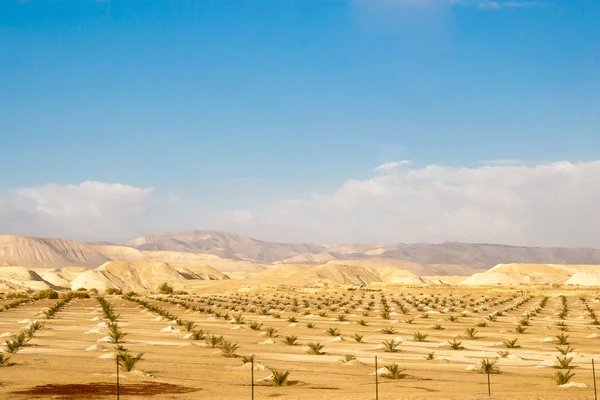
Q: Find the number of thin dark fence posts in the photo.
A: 5